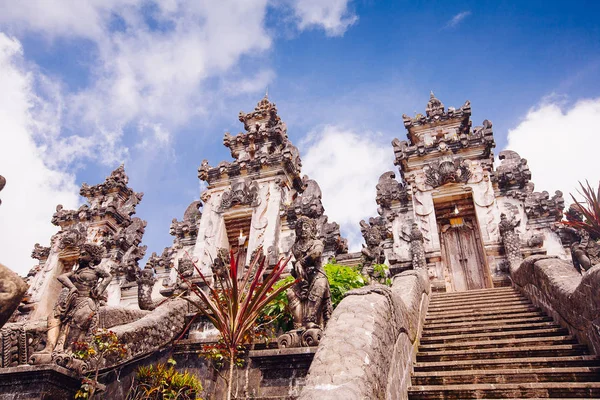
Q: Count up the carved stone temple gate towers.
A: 3